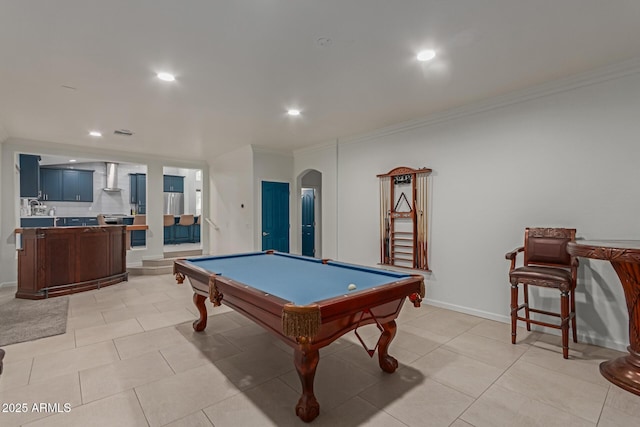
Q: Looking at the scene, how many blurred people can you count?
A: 0